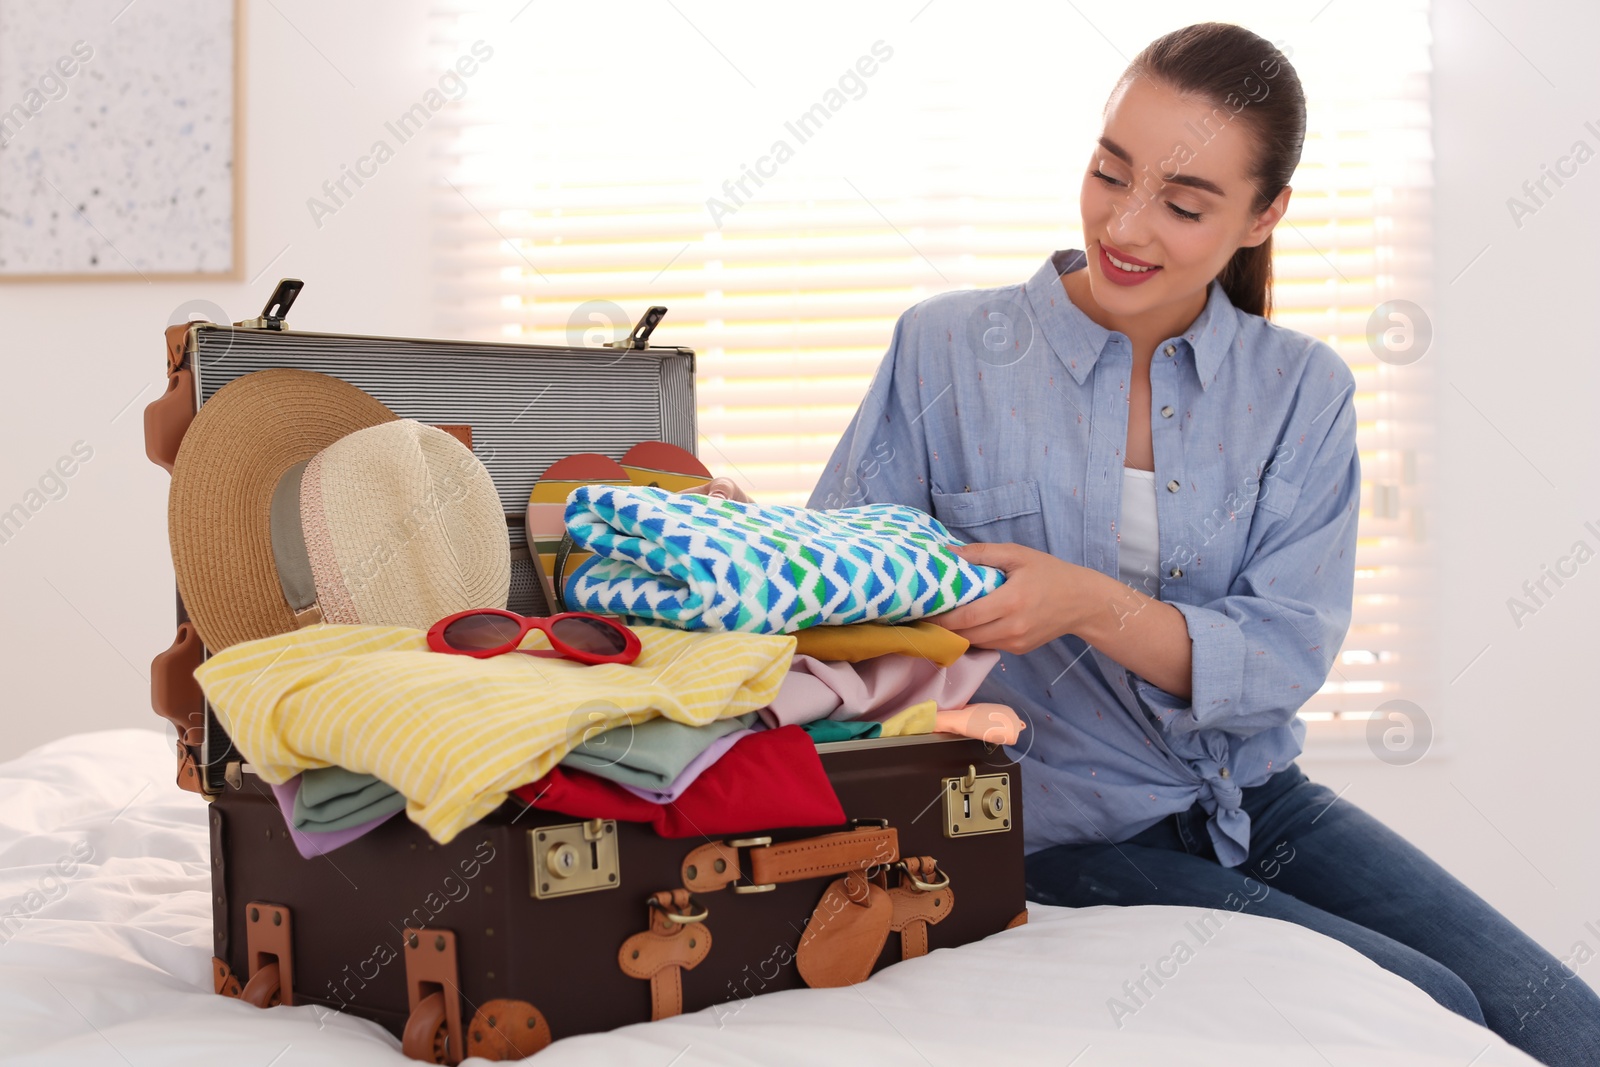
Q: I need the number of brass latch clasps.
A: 2